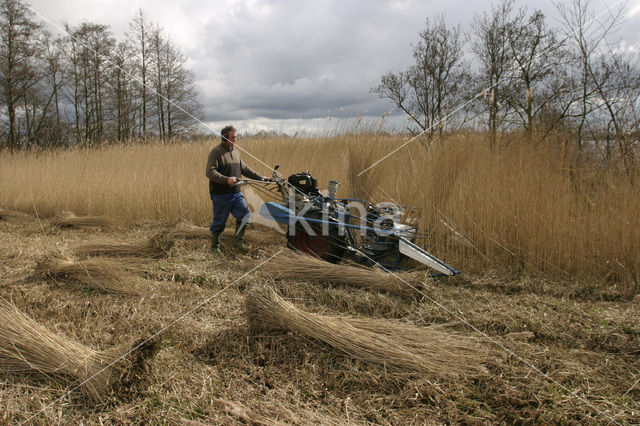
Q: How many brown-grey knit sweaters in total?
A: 1